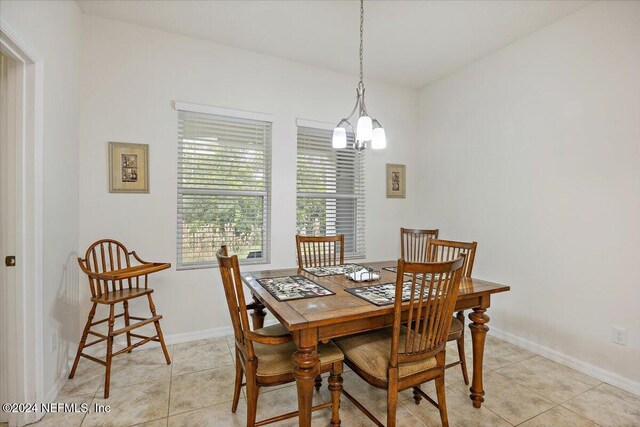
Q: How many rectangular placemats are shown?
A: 4